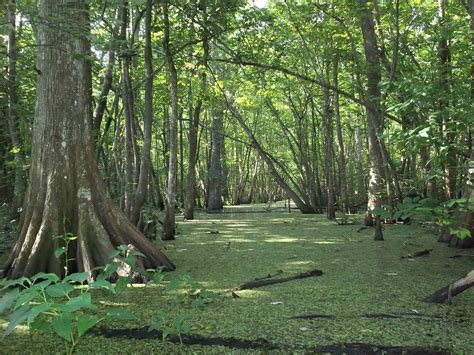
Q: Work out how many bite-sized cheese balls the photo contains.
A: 0